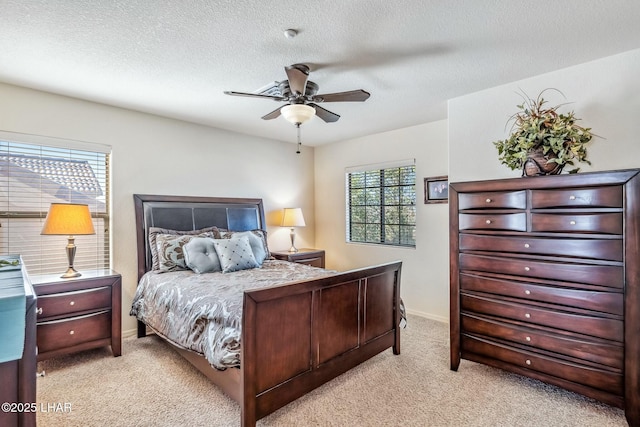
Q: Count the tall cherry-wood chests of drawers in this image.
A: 1